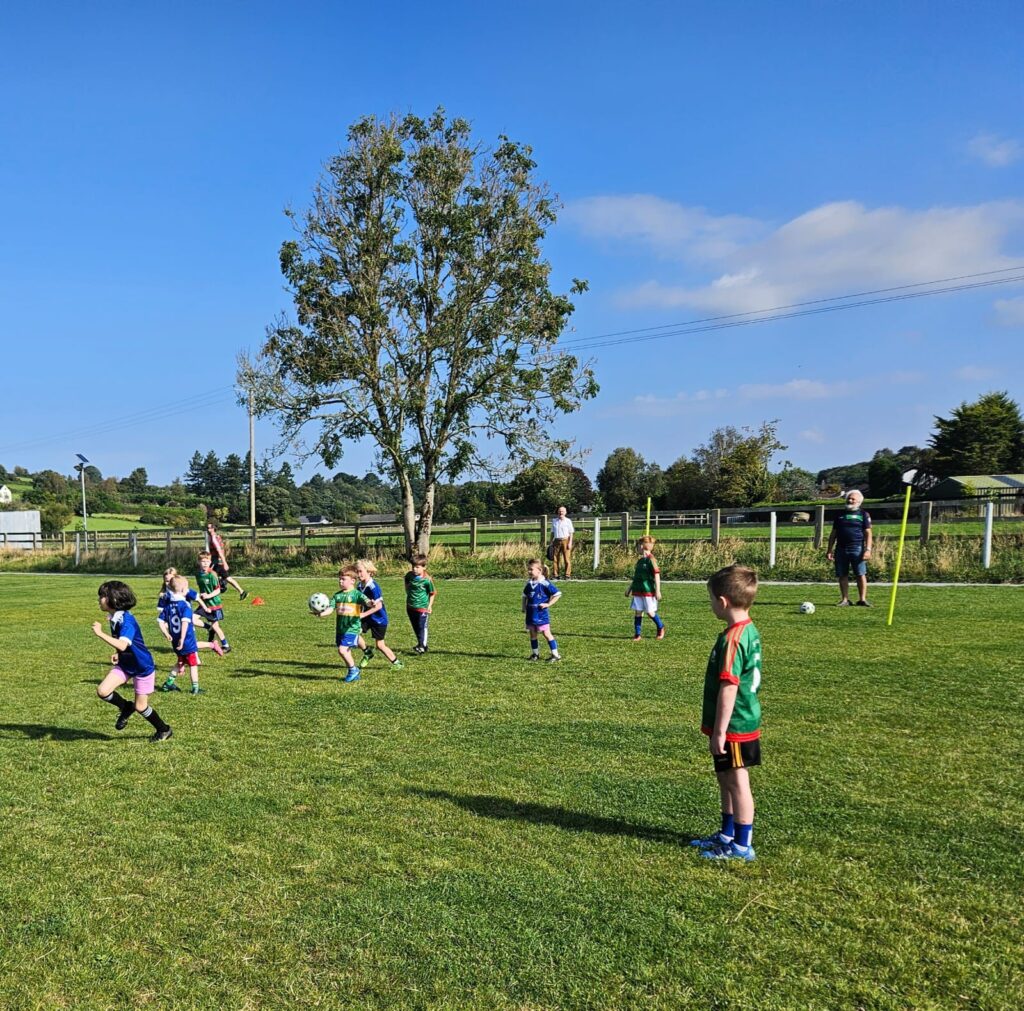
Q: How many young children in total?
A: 10